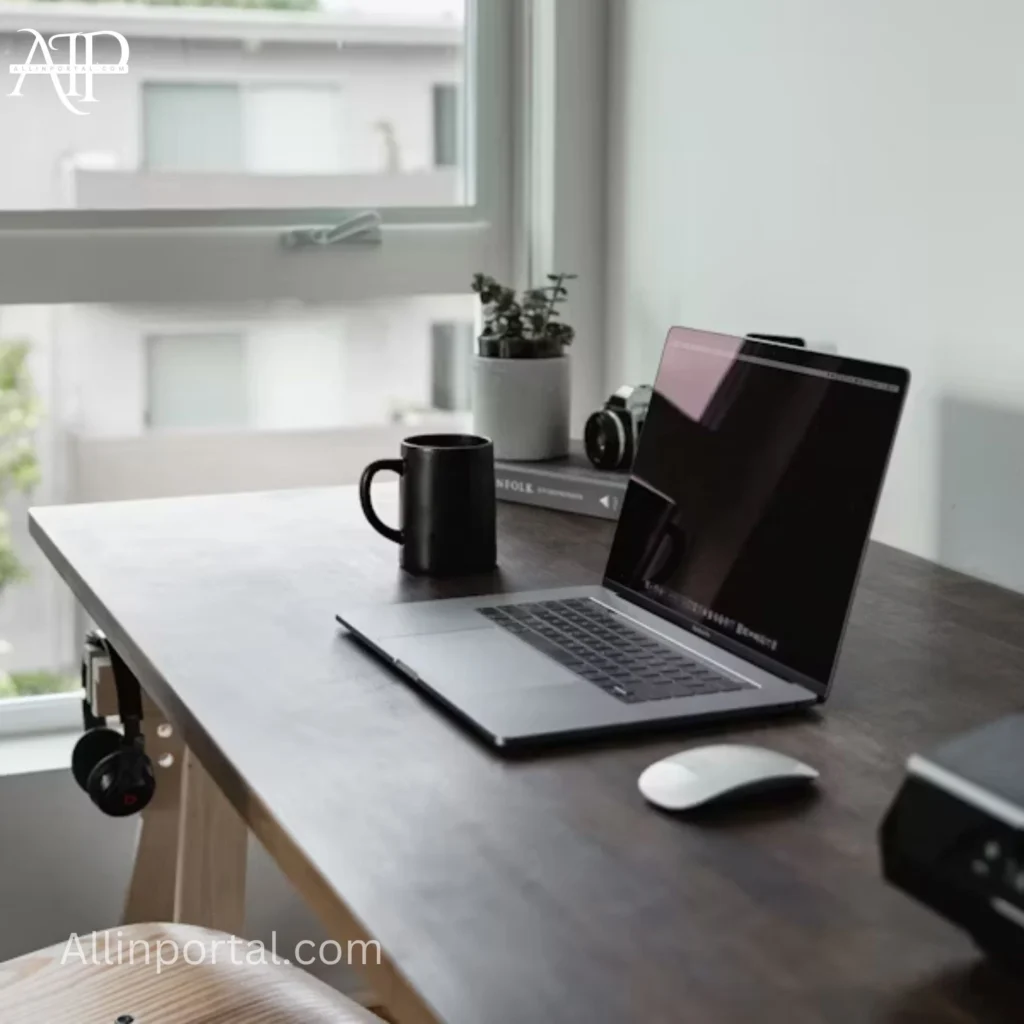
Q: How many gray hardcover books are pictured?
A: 1